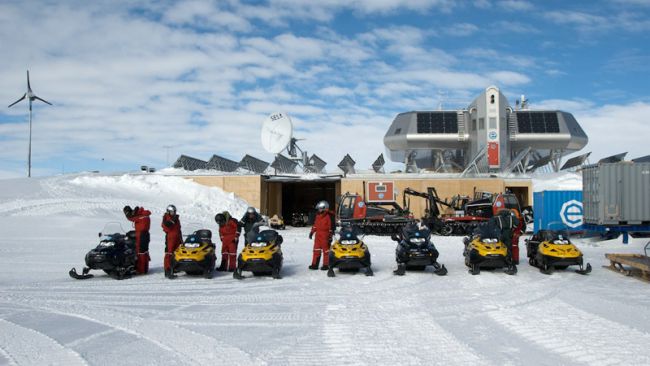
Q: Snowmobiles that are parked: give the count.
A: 7